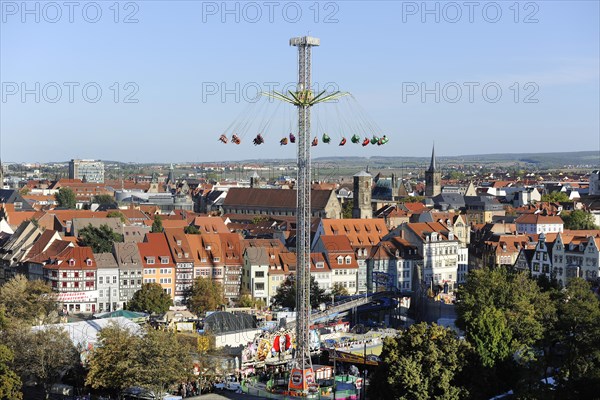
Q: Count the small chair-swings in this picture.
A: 13